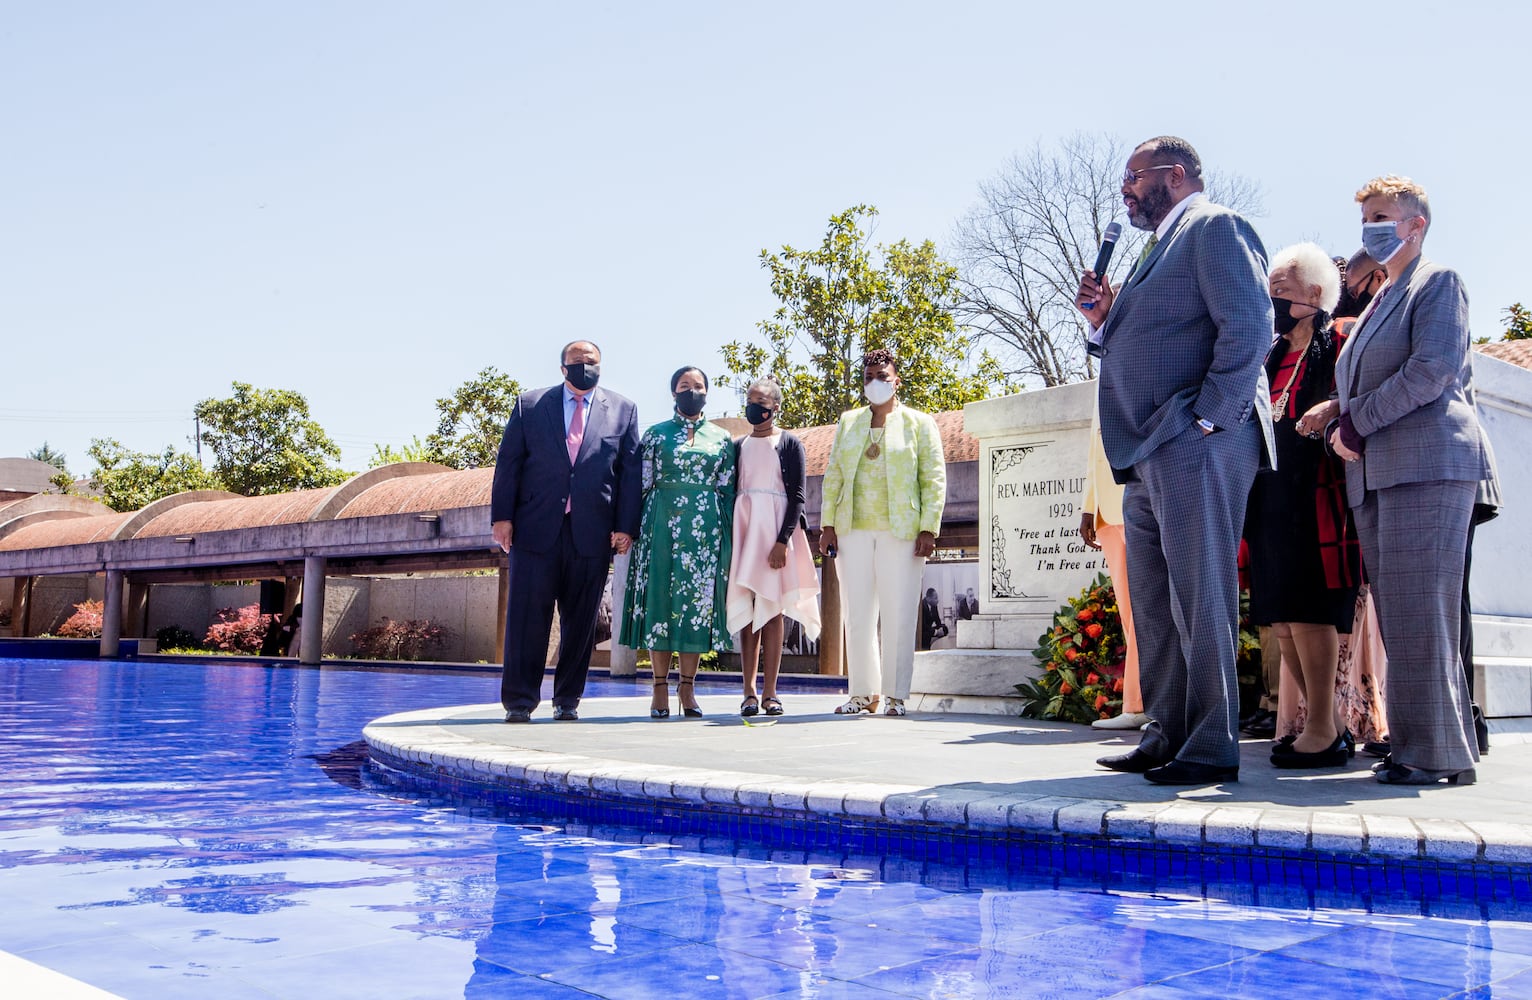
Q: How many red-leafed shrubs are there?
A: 3